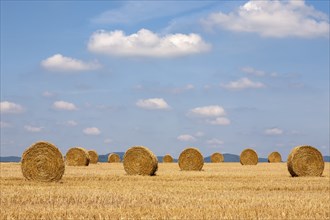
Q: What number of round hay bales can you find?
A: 11